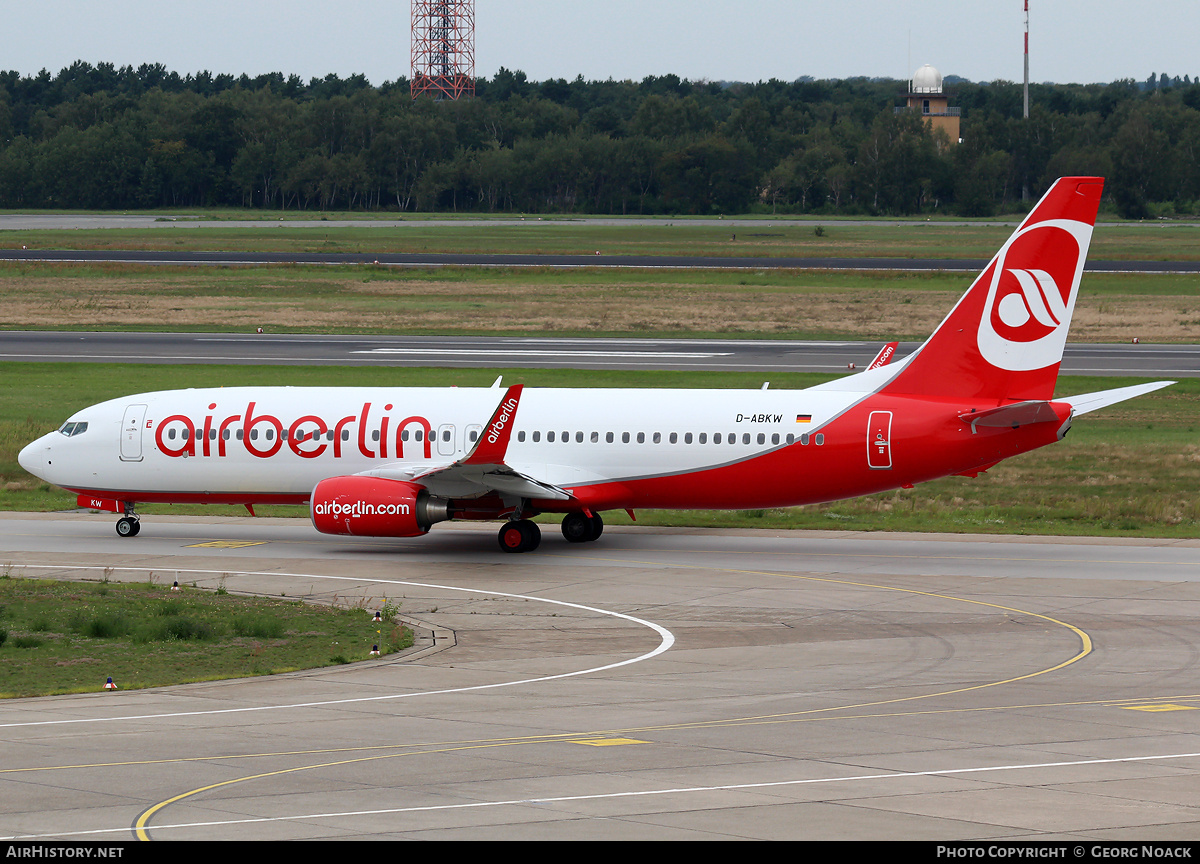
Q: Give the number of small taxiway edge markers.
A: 4